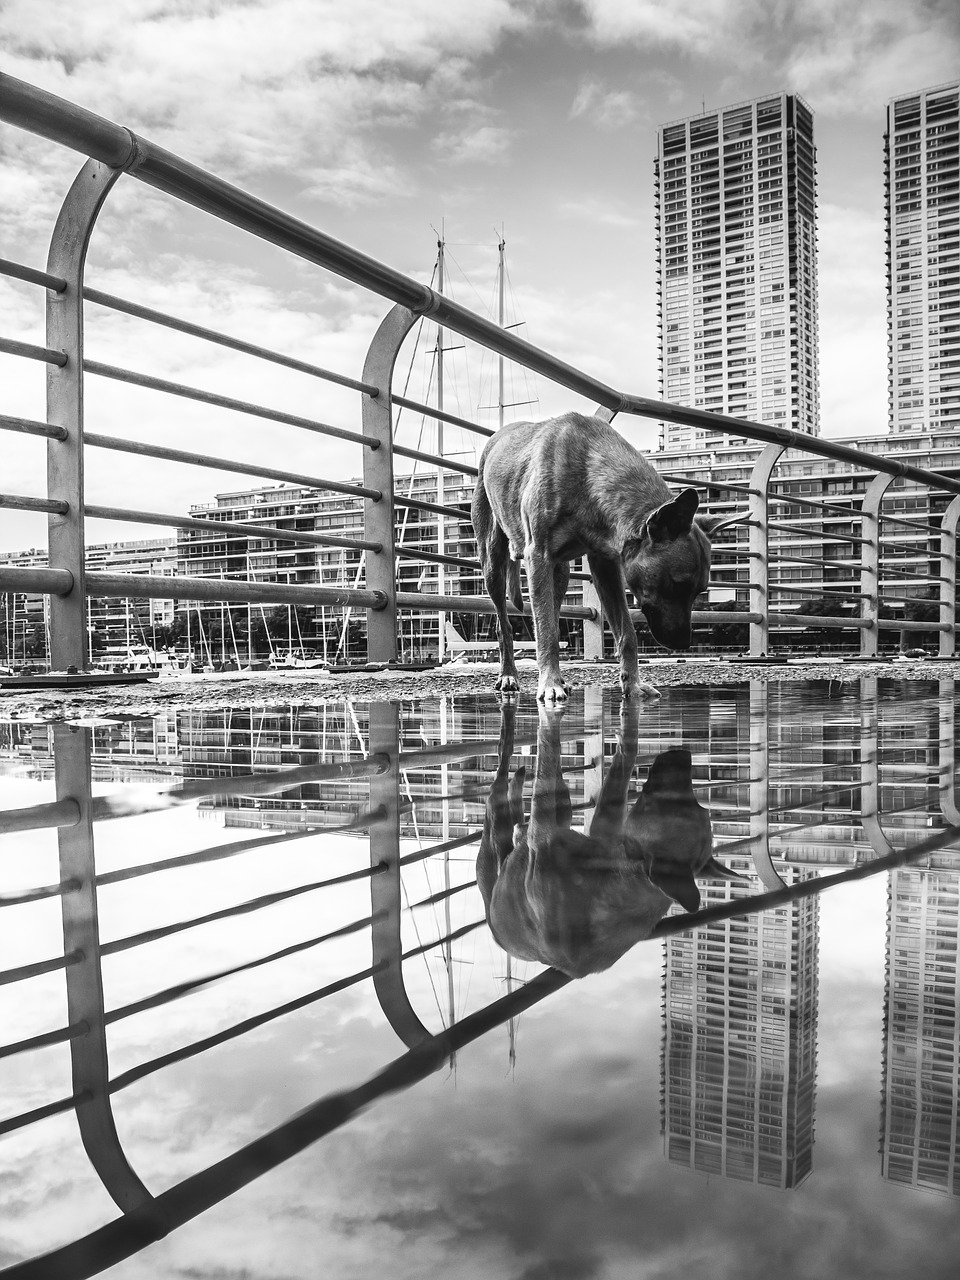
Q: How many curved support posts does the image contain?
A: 6